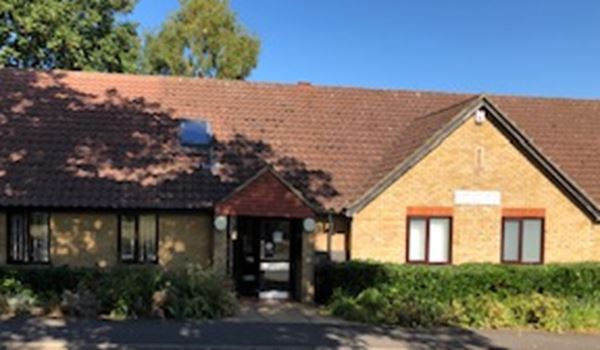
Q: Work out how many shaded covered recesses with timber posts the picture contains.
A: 1